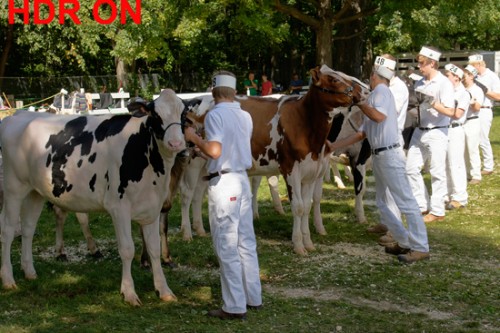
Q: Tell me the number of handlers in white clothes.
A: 7